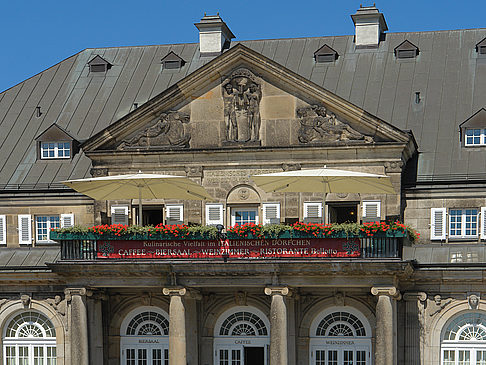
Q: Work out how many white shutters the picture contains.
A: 11